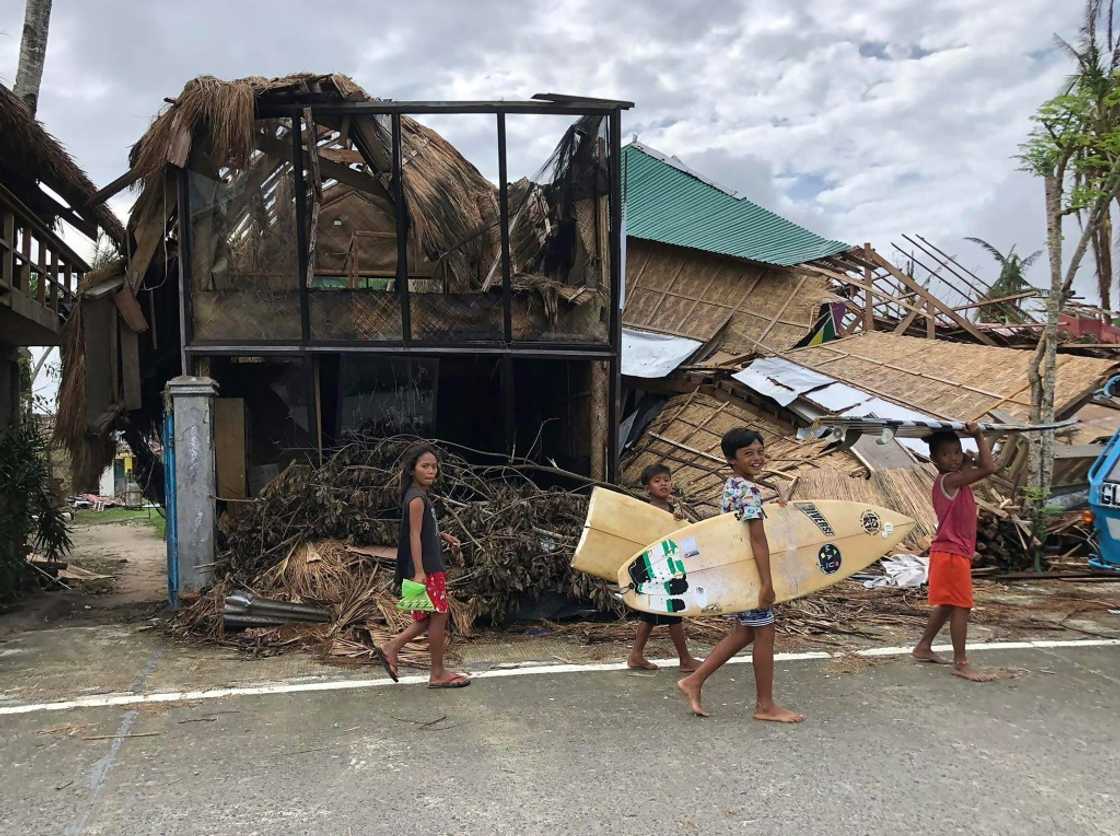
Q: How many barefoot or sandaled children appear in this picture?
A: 4